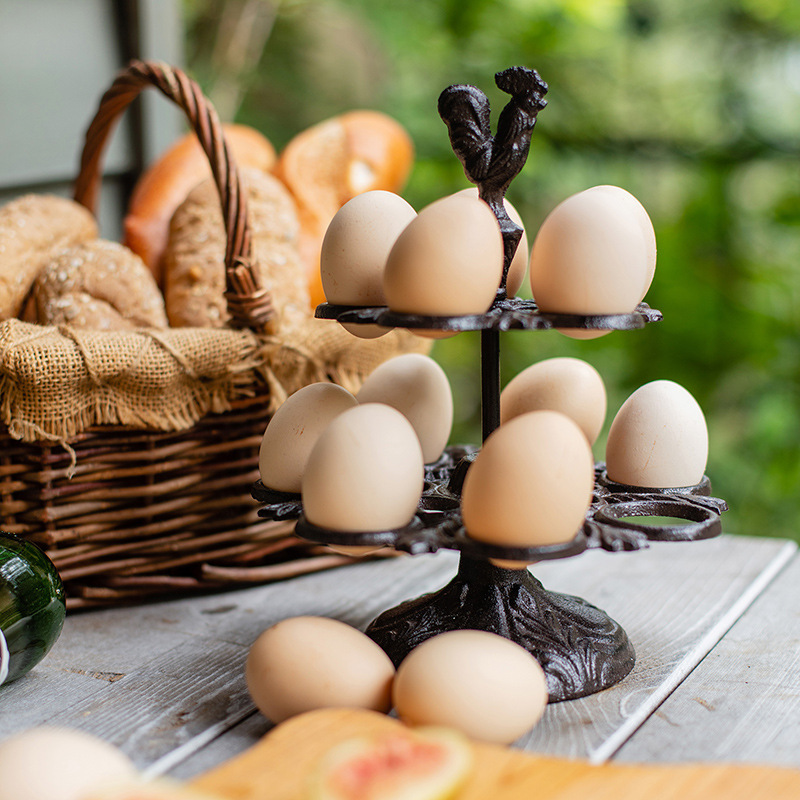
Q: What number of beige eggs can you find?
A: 14